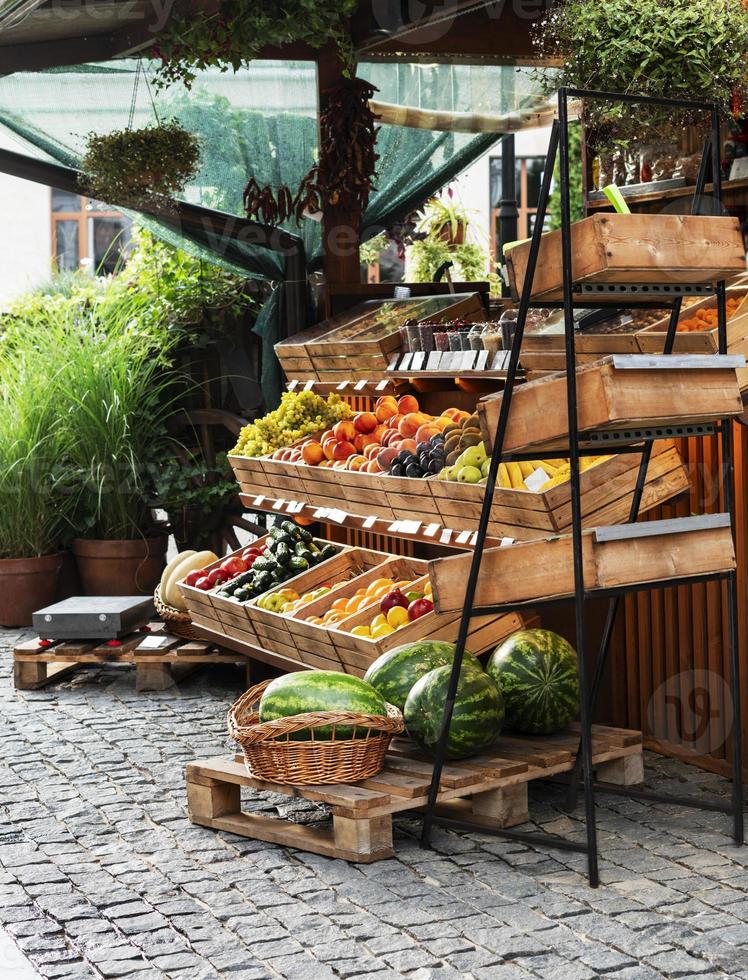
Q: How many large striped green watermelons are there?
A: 4